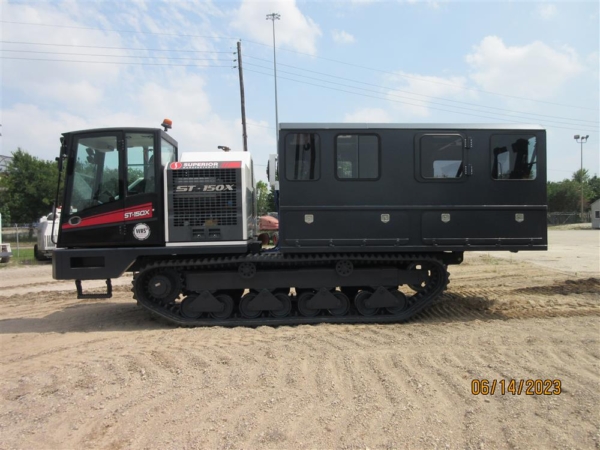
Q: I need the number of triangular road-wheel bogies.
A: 4